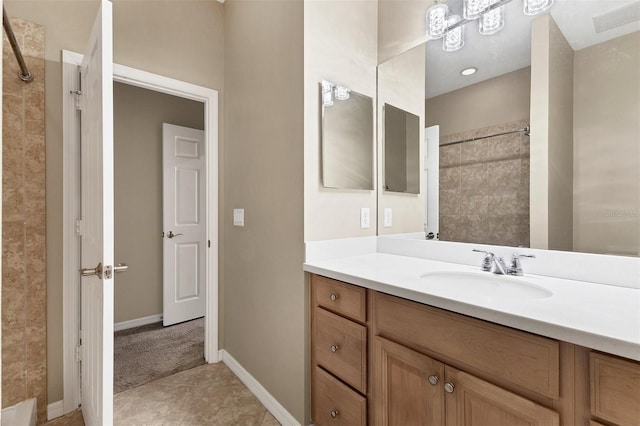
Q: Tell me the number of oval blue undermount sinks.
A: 0